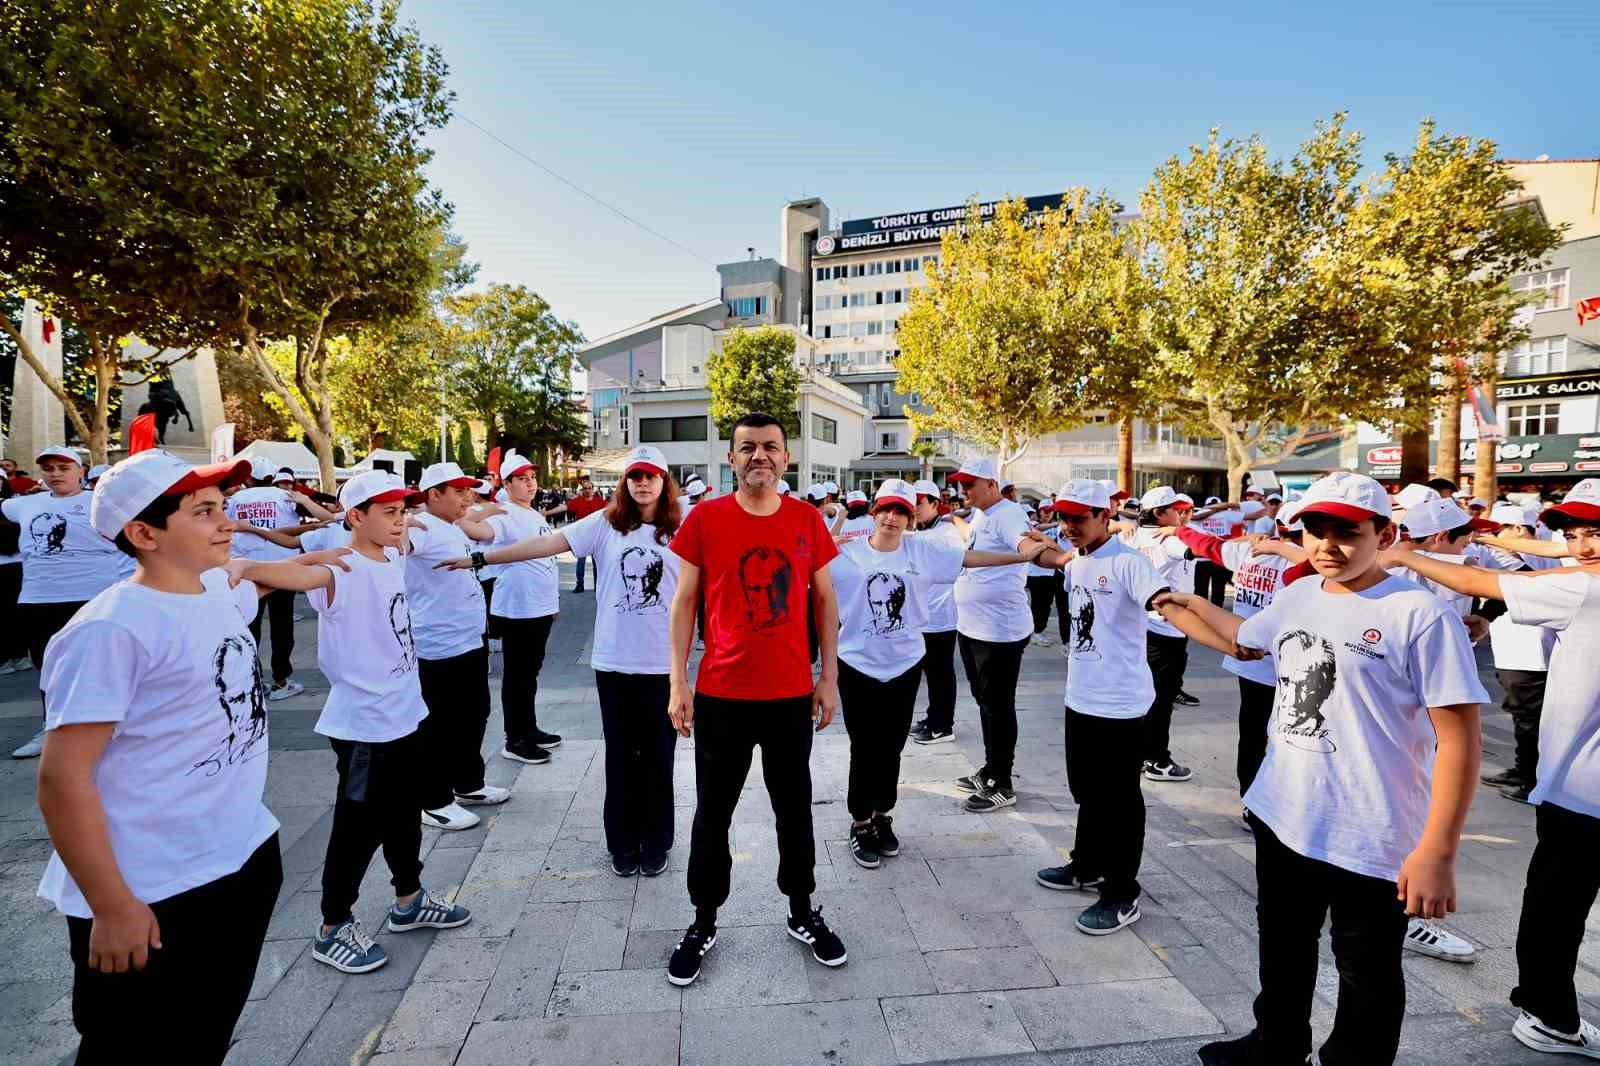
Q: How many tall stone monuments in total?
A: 2